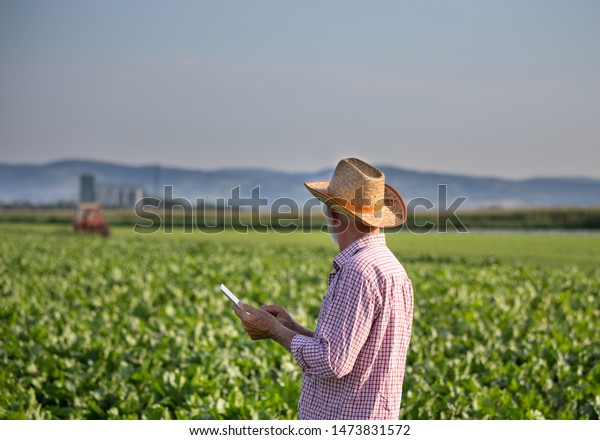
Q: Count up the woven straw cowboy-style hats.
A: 1